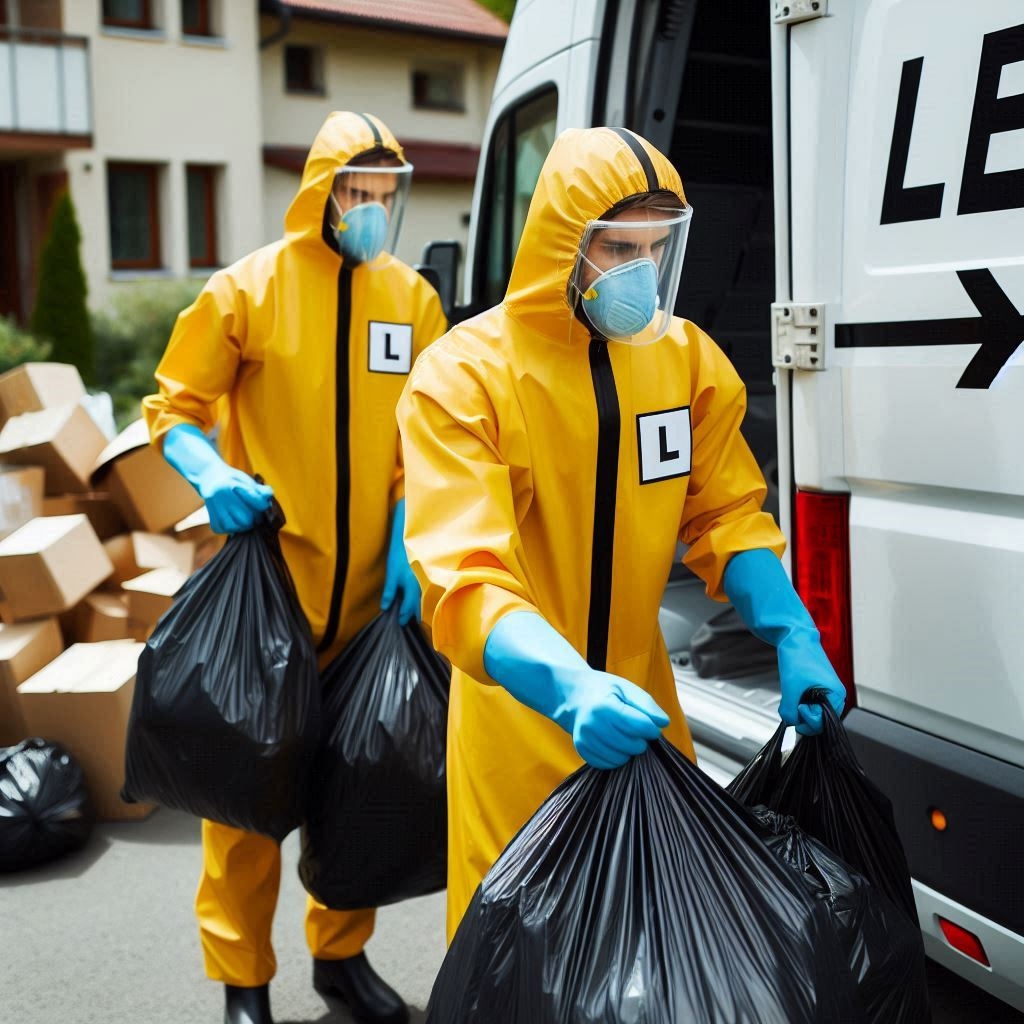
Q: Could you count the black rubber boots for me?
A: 2